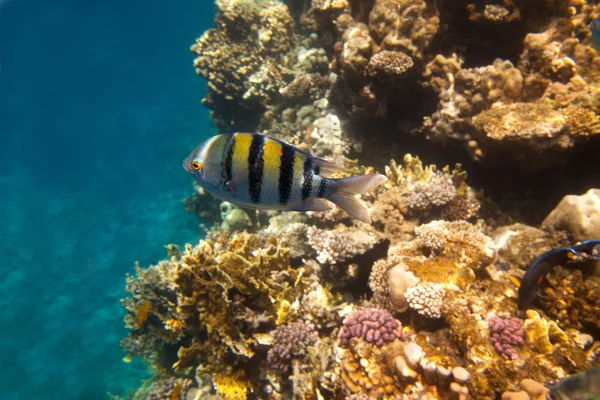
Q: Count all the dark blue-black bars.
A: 5